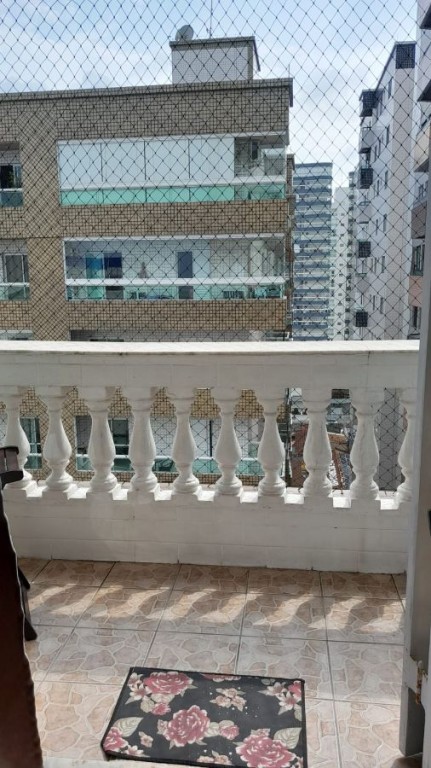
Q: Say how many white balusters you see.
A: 10